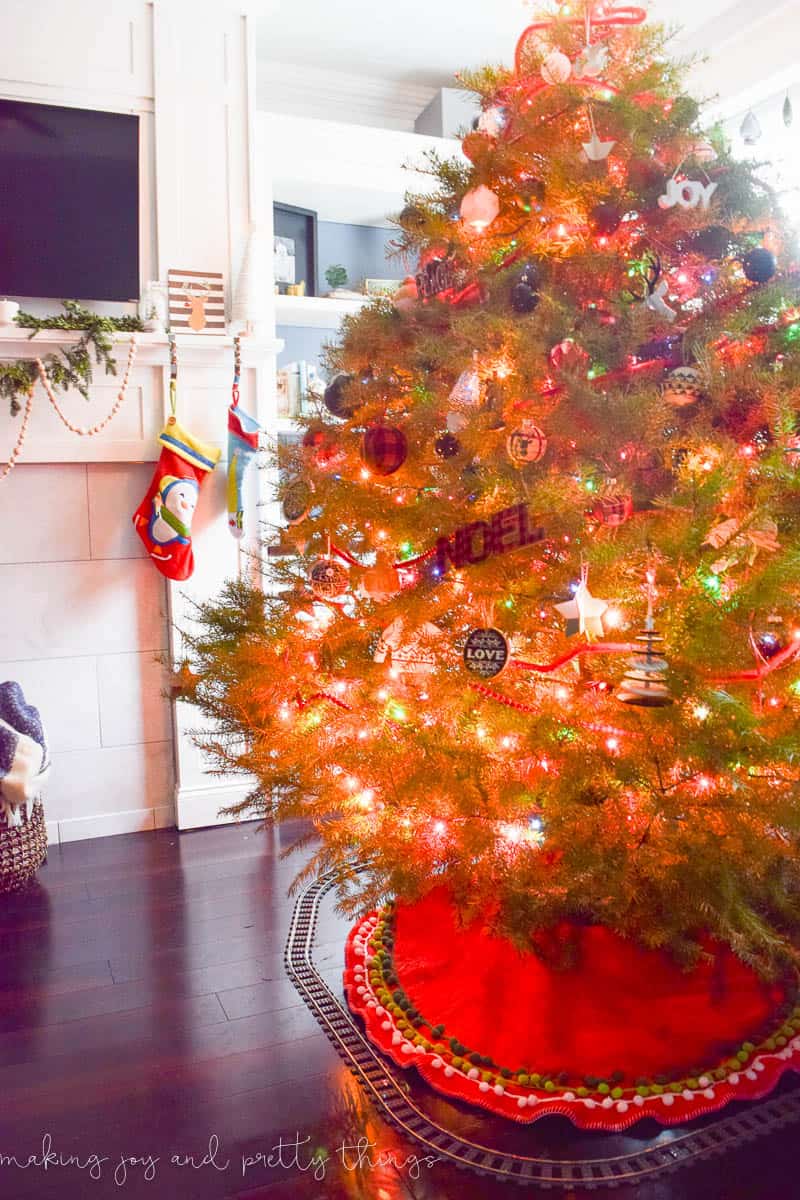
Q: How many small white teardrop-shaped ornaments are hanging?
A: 2